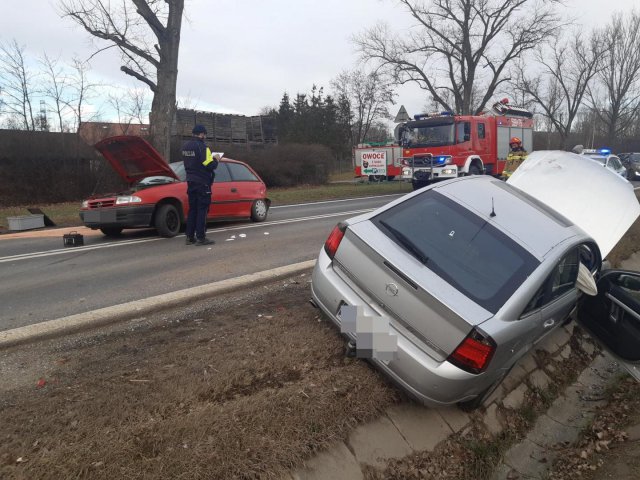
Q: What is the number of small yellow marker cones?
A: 0